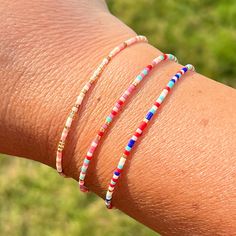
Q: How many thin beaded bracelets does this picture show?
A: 3